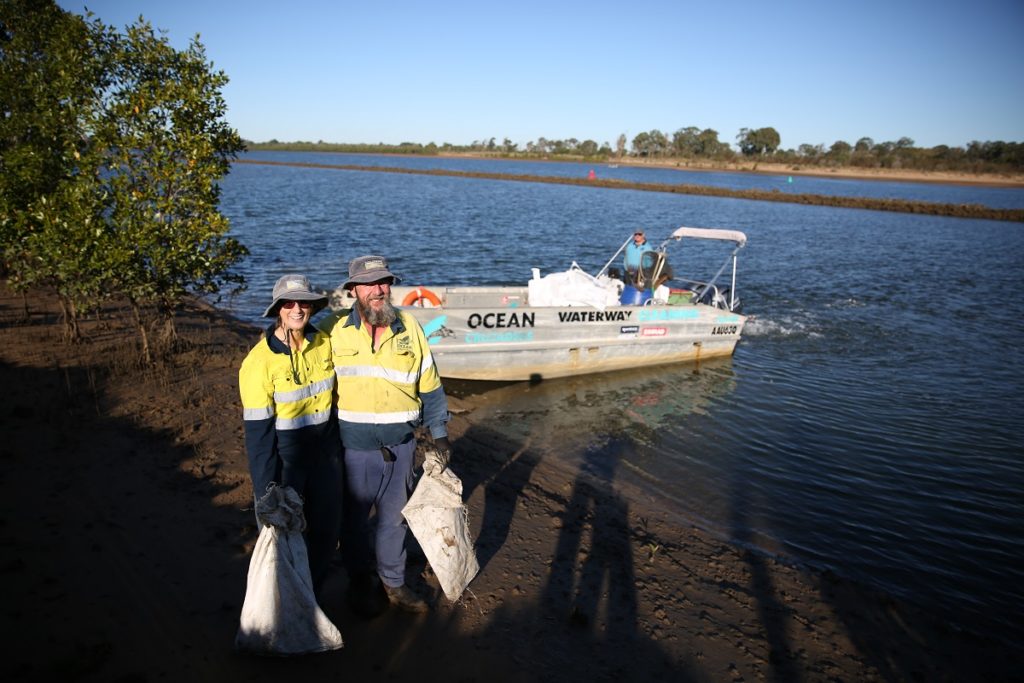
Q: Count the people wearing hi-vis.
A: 2